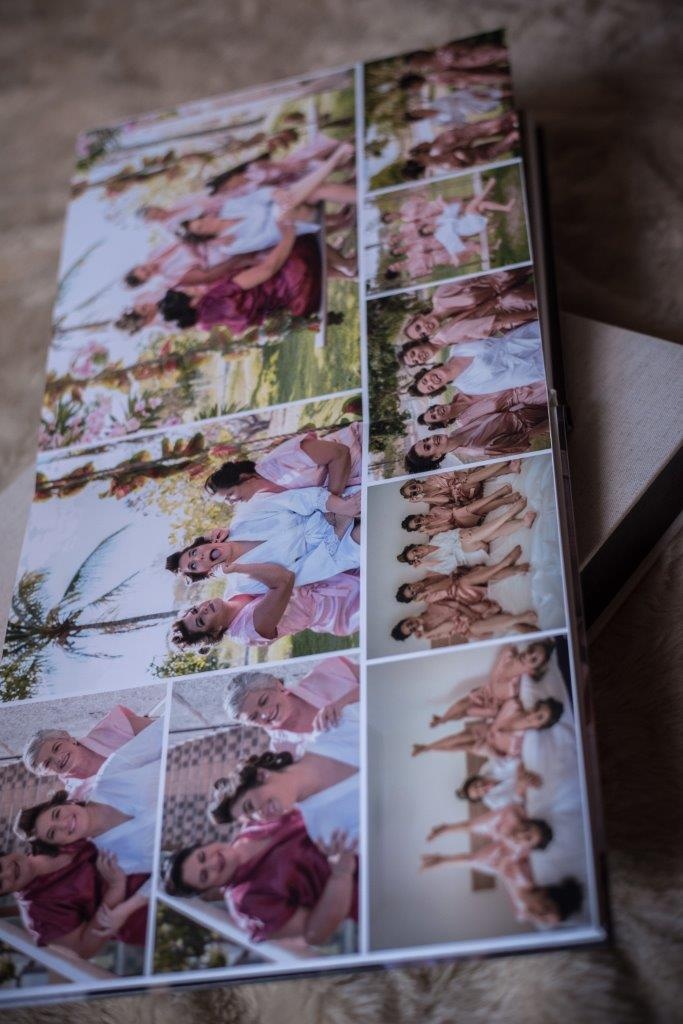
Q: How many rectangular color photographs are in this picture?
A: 9